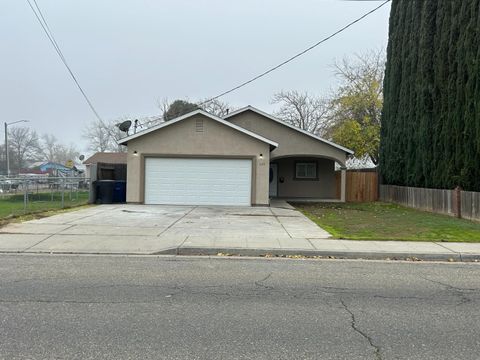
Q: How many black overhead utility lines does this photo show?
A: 3